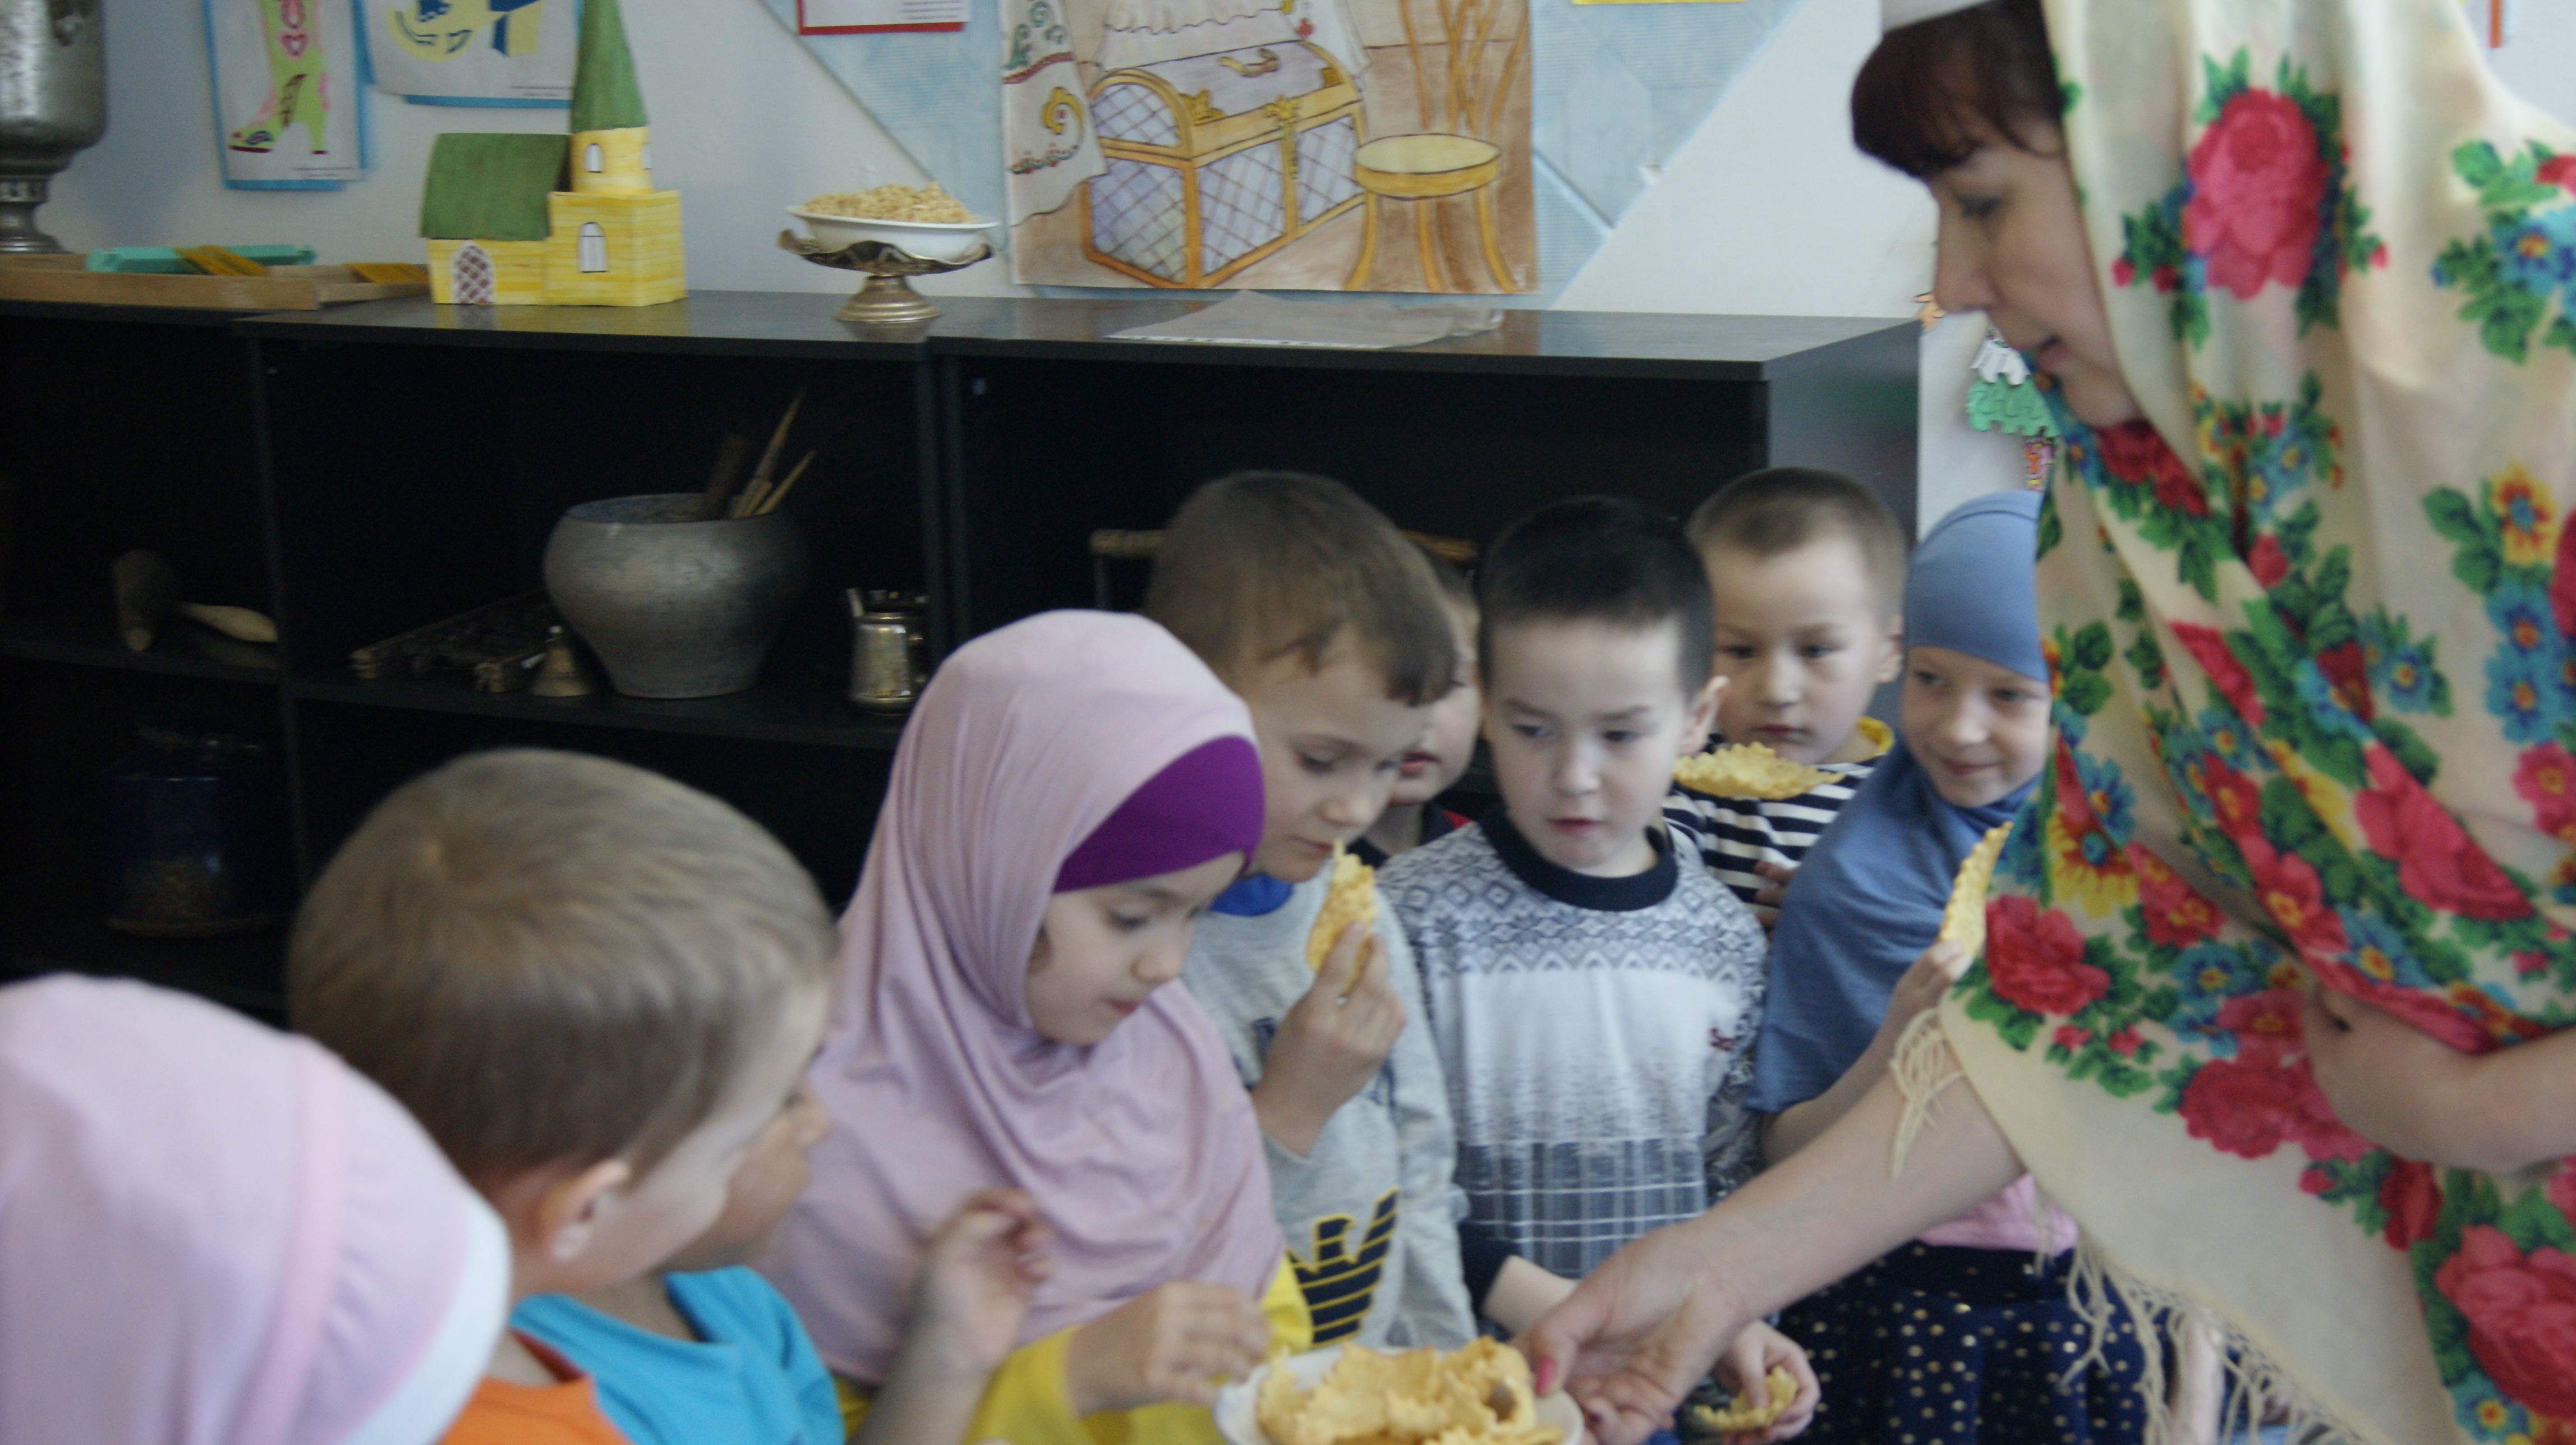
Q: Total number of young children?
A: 9